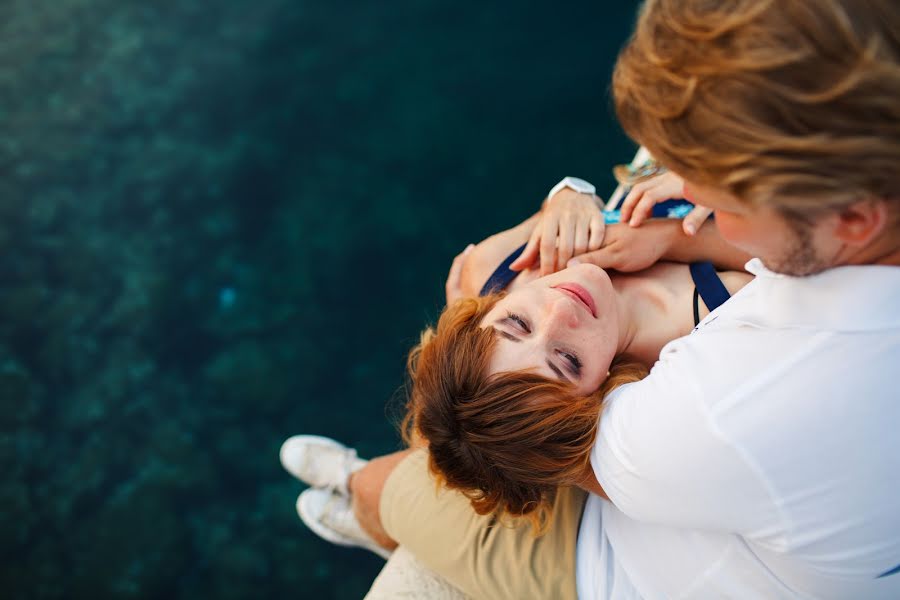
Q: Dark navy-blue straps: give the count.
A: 2